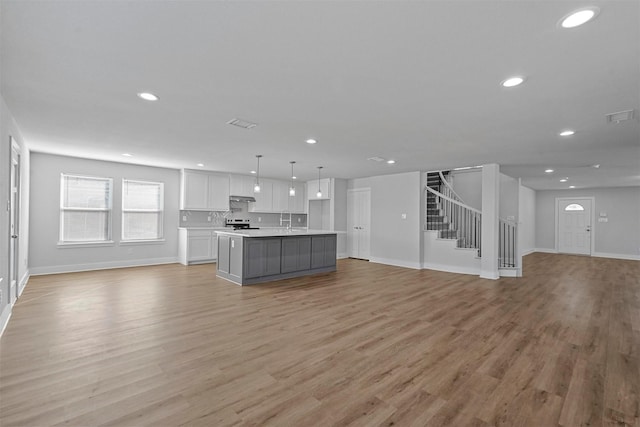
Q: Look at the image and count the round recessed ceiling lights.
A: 13